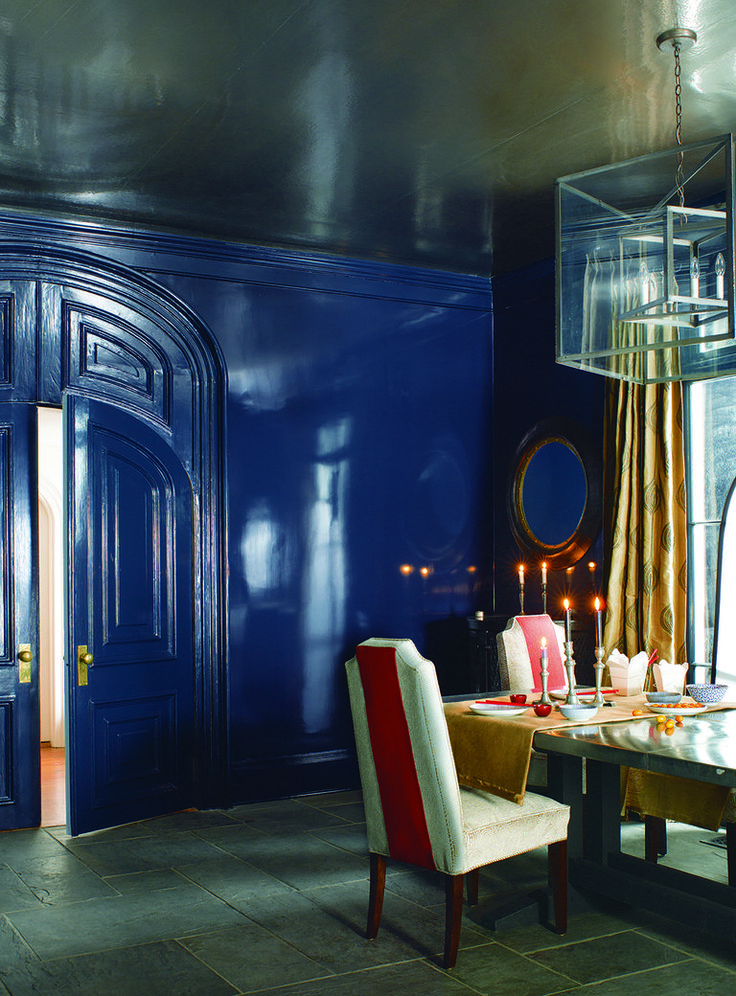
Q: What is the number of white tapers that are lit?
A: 2